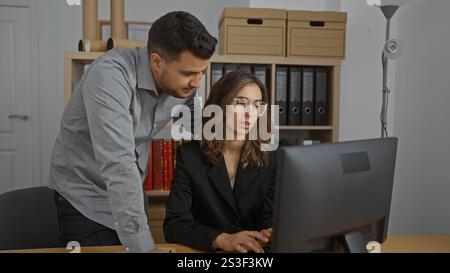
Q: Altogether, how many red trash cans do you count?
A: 0